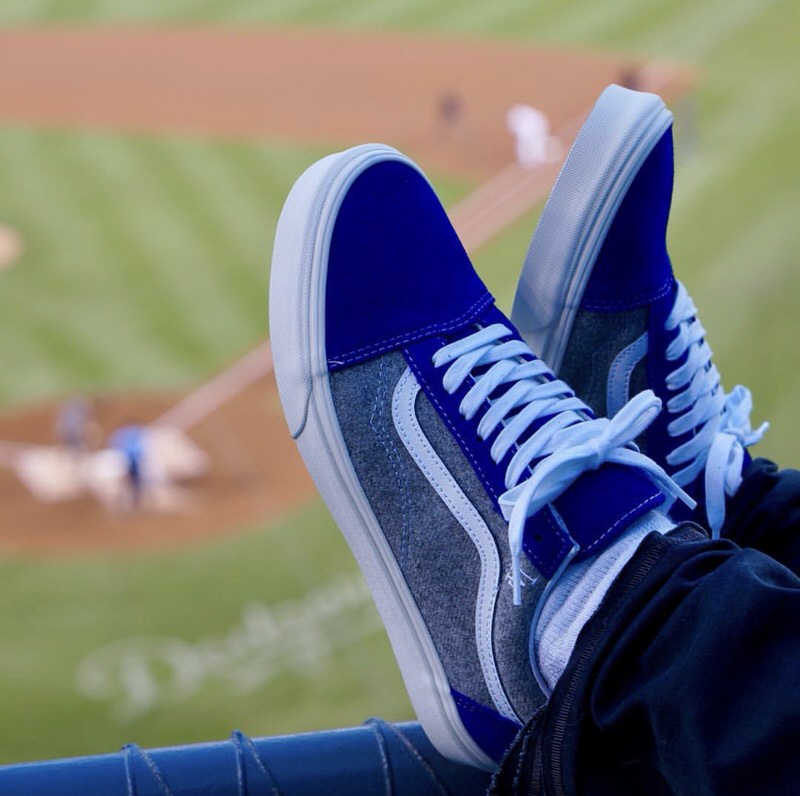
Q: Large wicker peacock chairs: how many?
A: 0